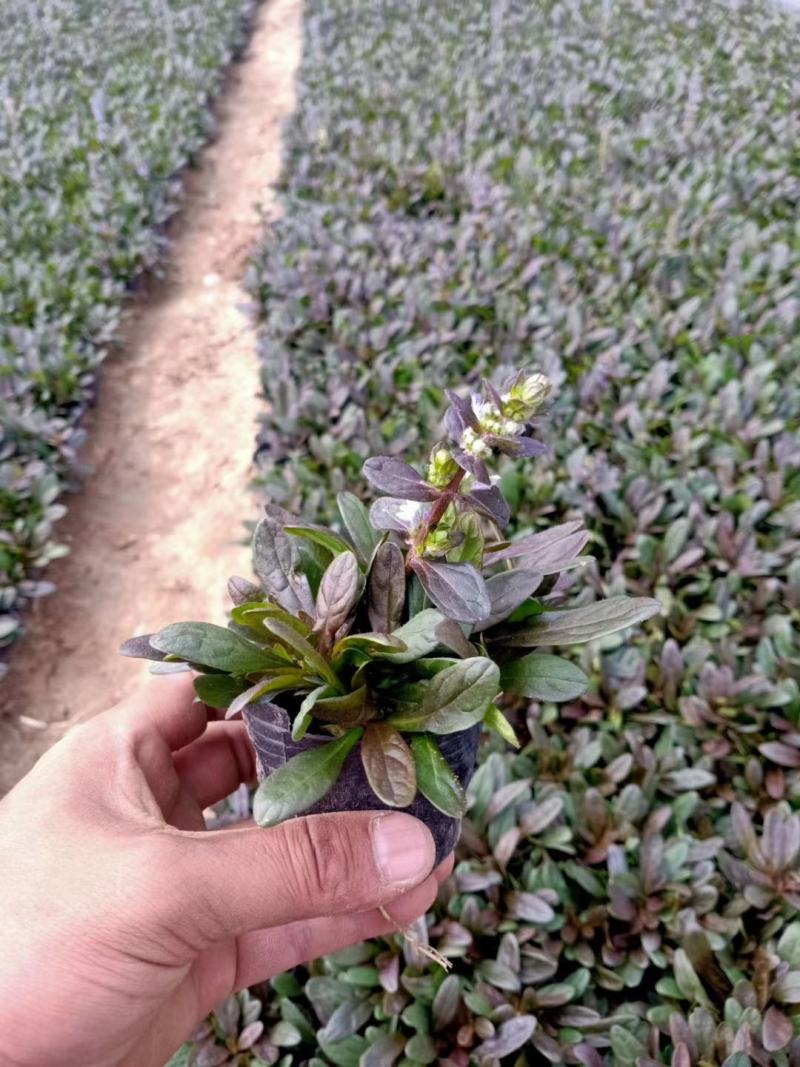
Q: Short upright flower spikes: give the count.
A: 1